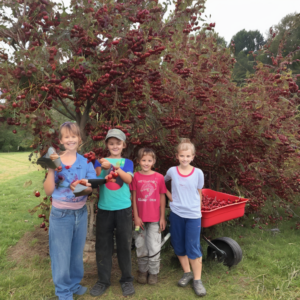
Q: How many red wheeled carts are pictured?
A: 1